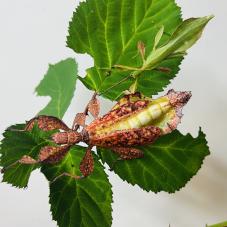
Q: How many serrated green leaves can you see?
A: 5